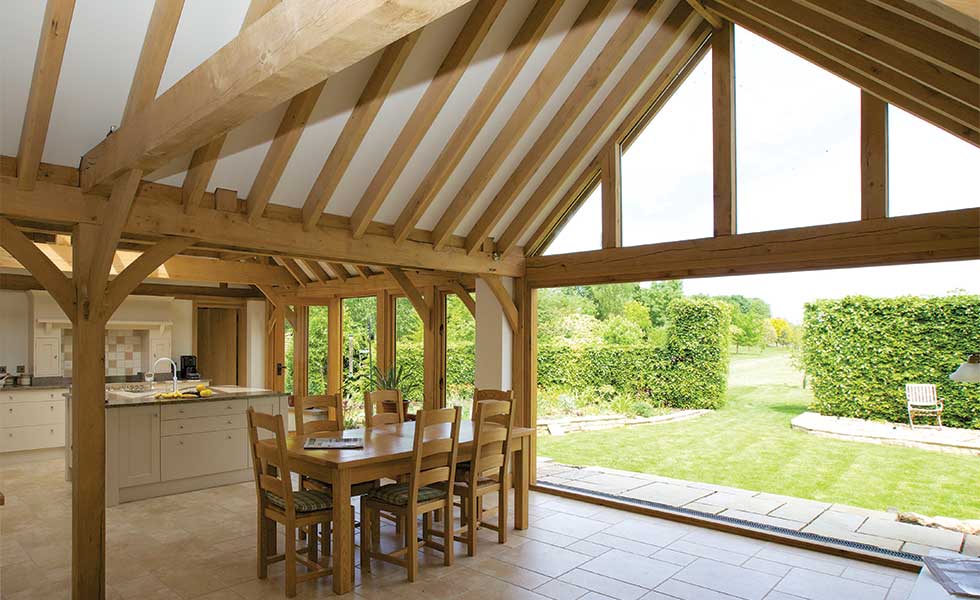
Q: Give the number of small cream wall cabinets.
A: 2